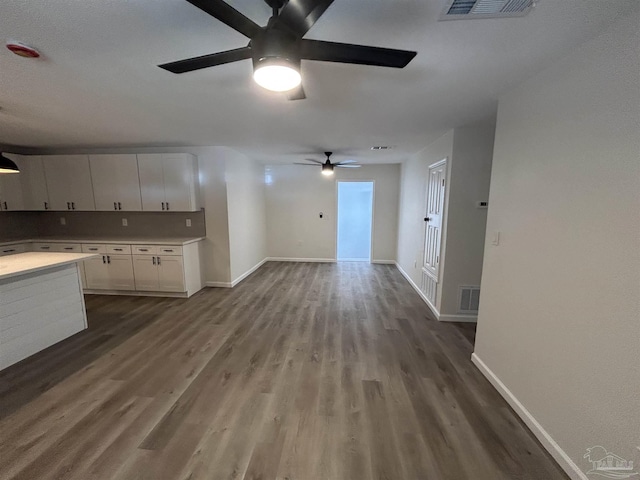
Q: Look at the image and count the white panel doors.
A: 1